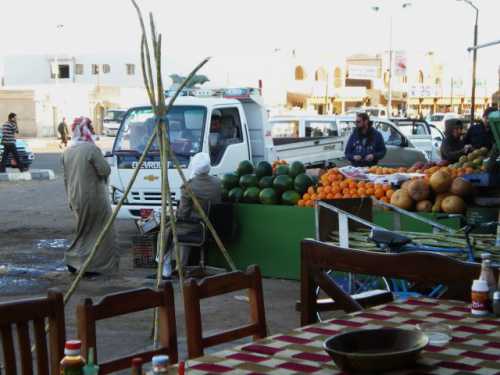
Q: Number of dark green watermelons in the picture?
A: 12